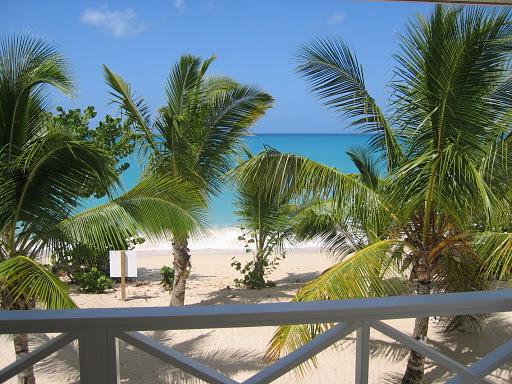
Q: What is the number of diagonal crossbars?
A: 5